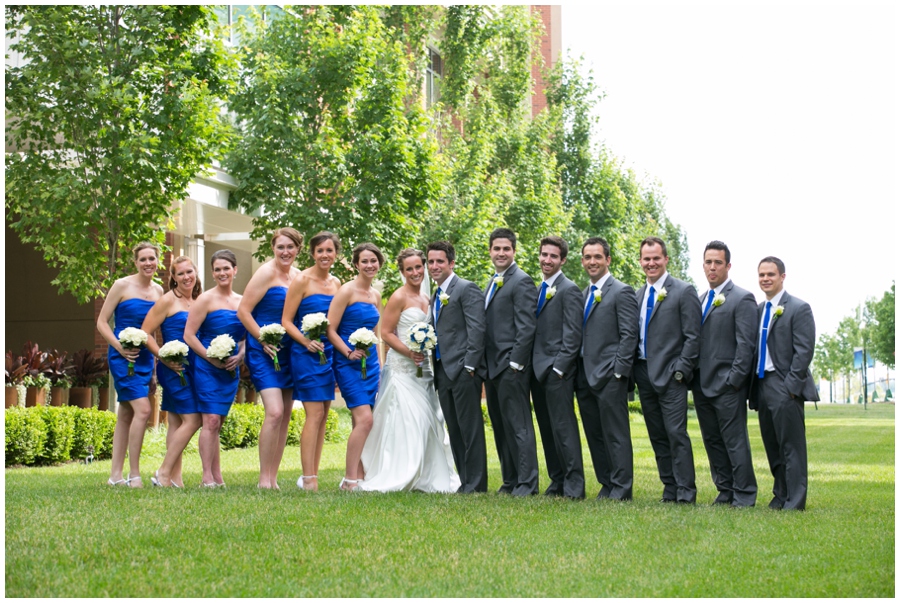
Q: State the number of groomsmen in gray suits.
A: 6